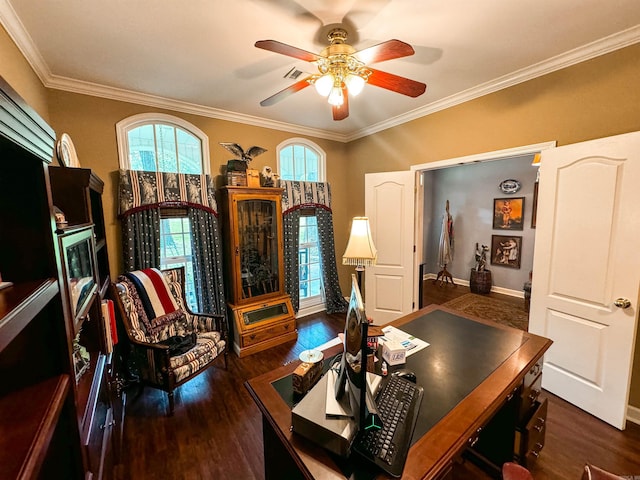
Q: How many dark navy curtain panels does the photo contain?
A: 4